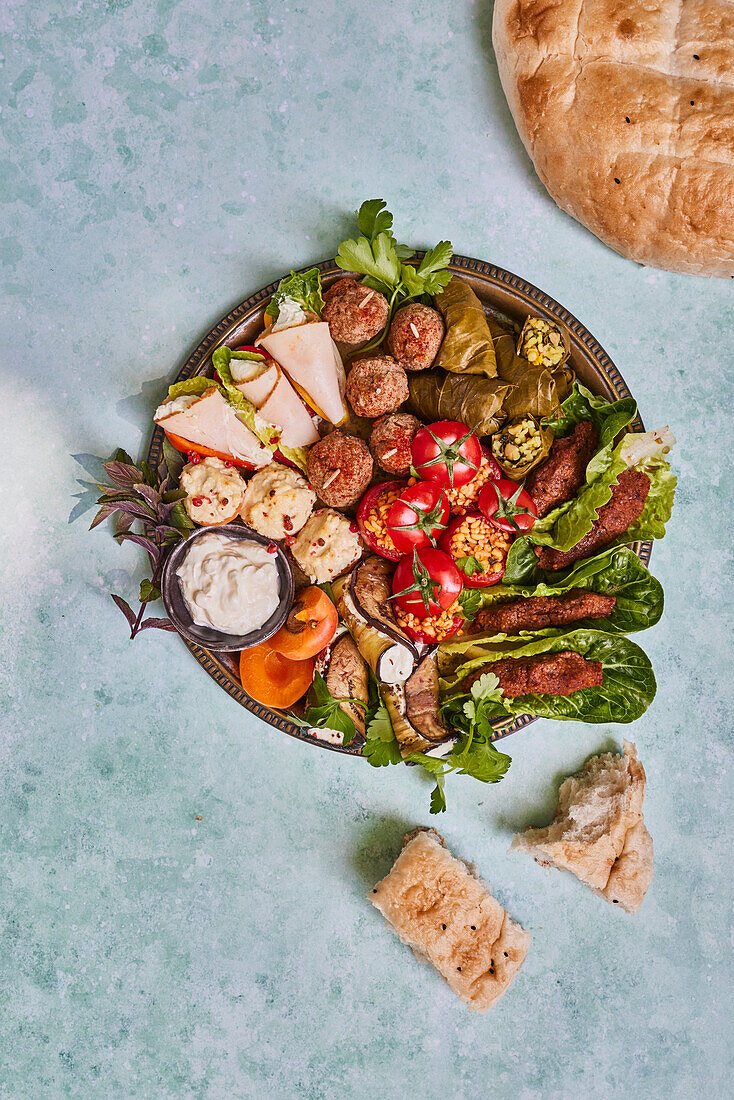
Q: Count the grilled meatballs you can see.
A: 5